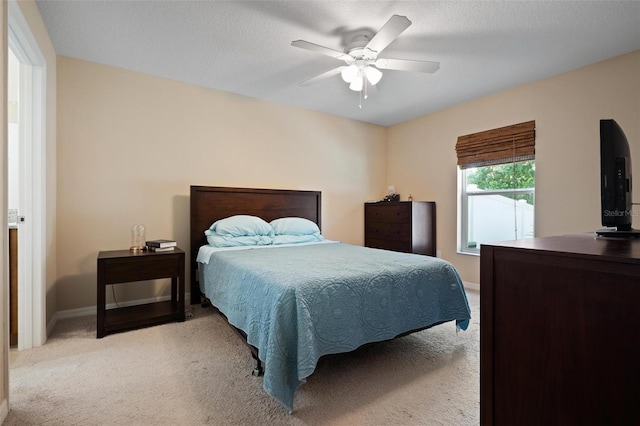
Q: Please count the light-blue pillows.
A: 4